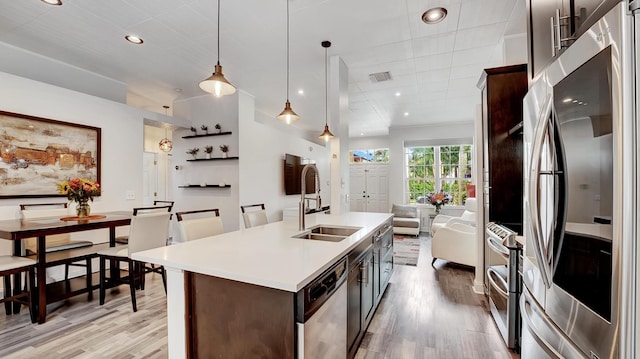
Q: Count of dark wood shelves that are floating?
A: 3